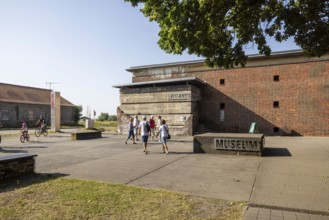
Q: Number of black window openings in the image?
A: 5